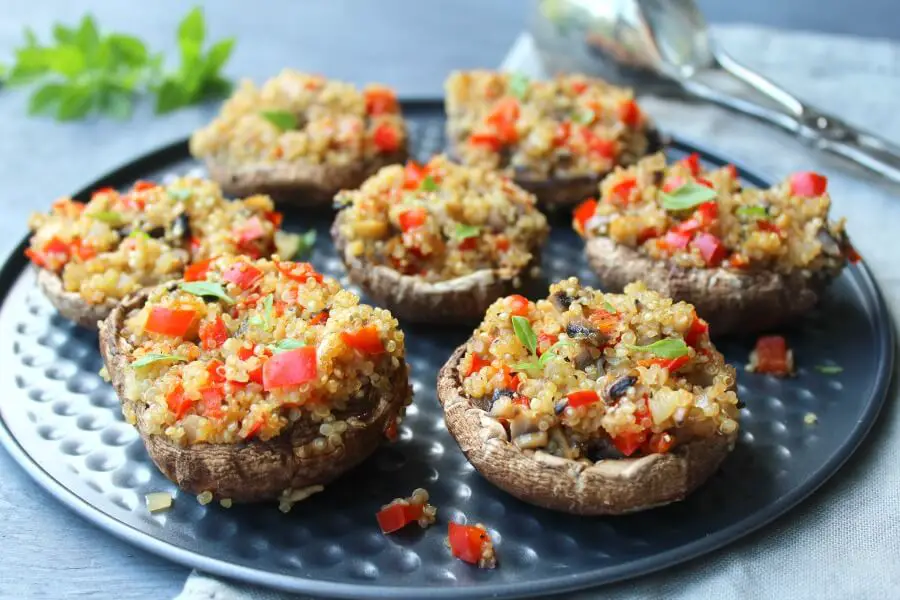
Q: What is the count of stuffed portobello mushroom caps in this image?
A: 7